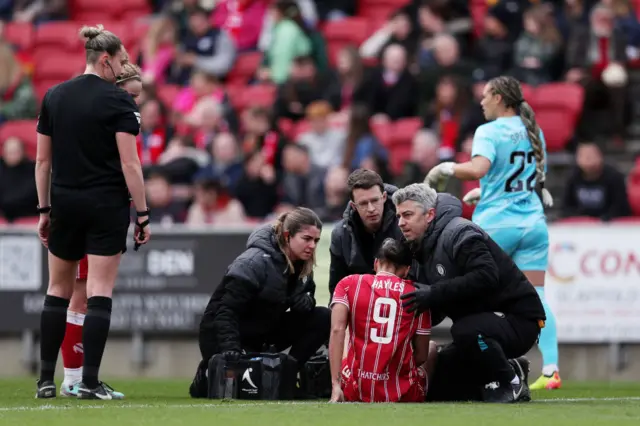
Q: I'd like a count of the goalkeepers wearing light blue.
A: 1